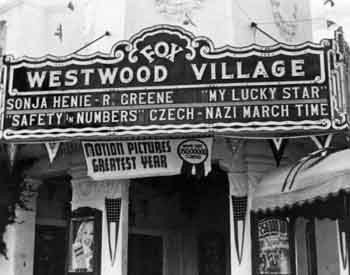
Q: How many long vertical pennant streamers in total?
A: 3